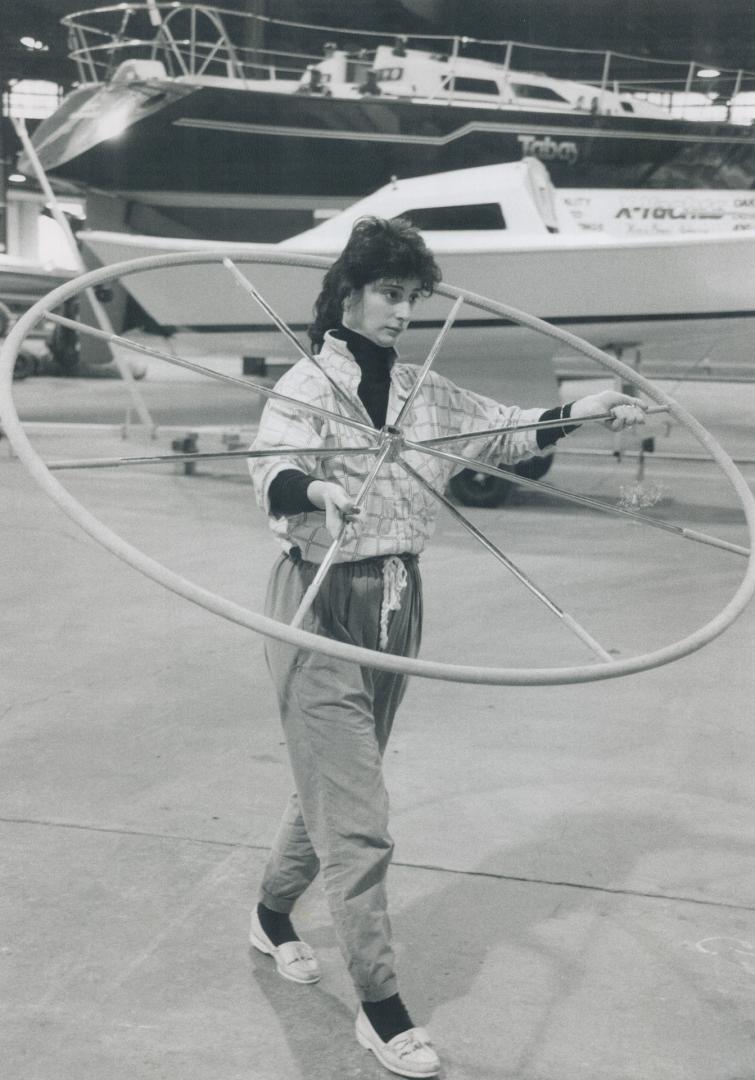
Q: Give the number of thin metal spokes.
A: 8